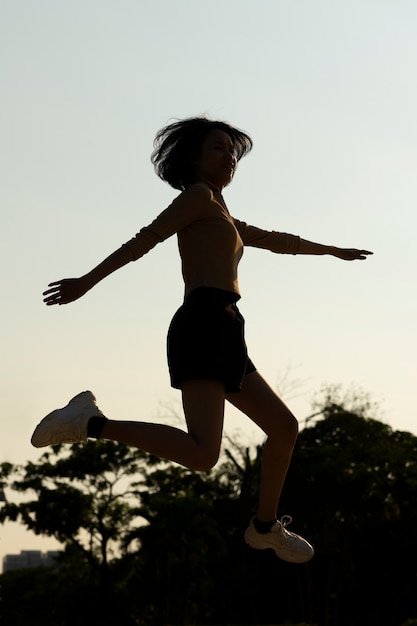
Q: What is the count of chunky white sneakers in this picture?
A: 2